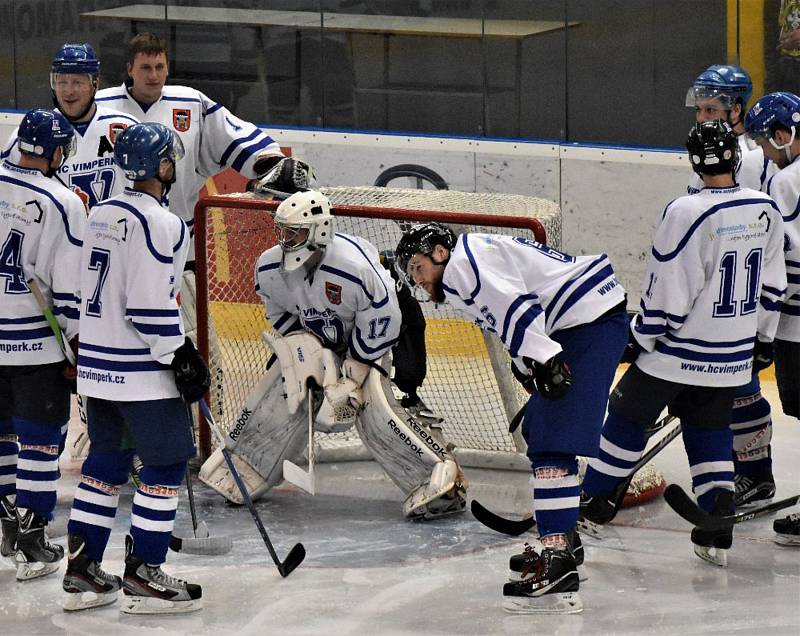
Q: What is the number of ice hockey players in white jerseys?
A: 9